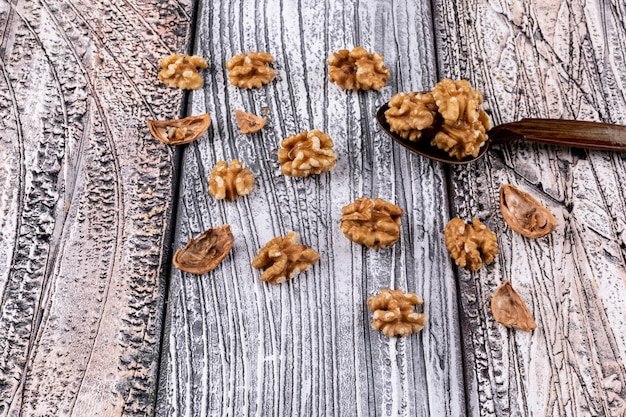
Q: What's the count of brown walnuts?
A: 12